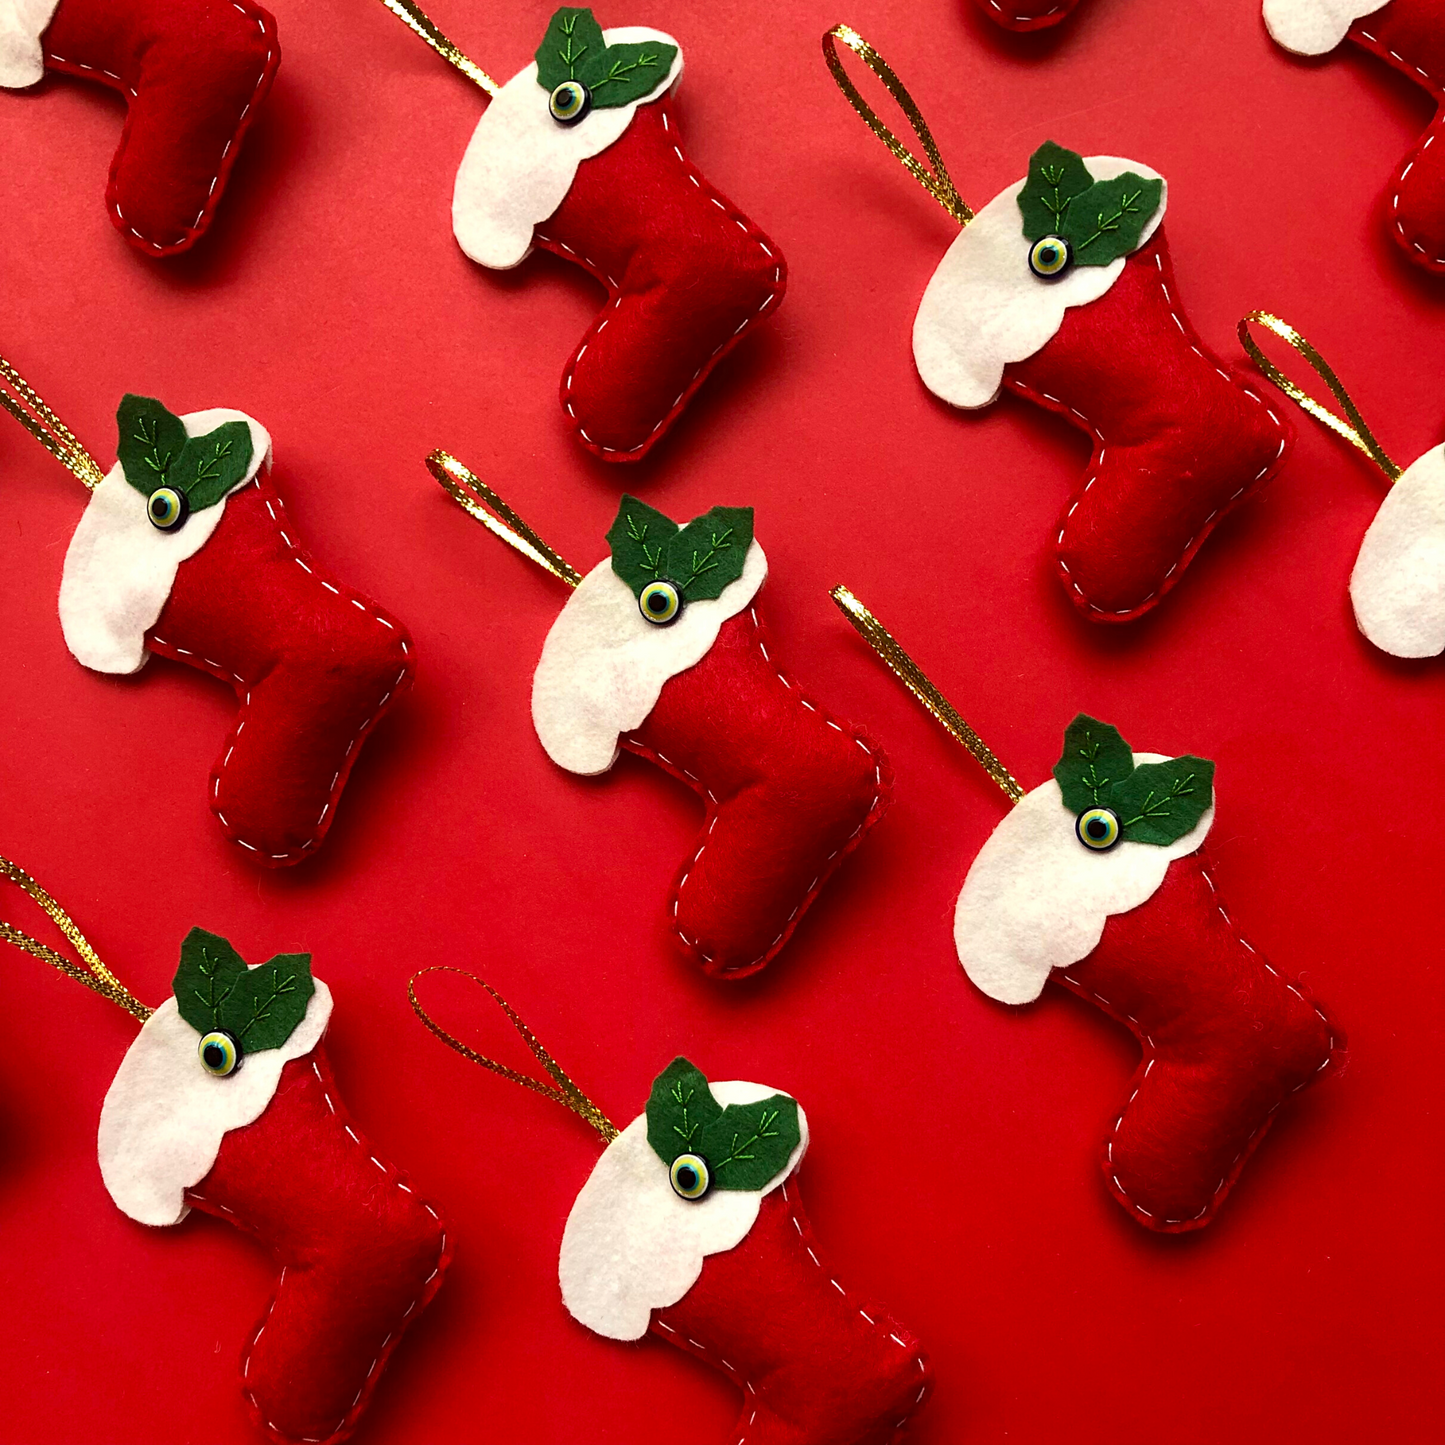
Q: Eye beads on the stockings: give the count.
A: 7